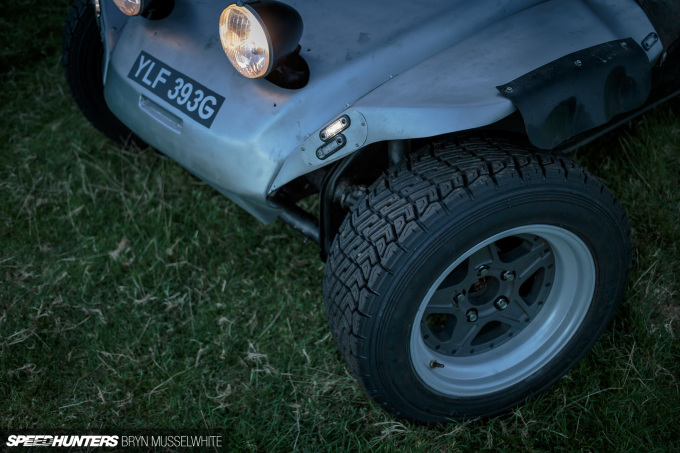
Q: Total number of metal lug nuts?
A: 5